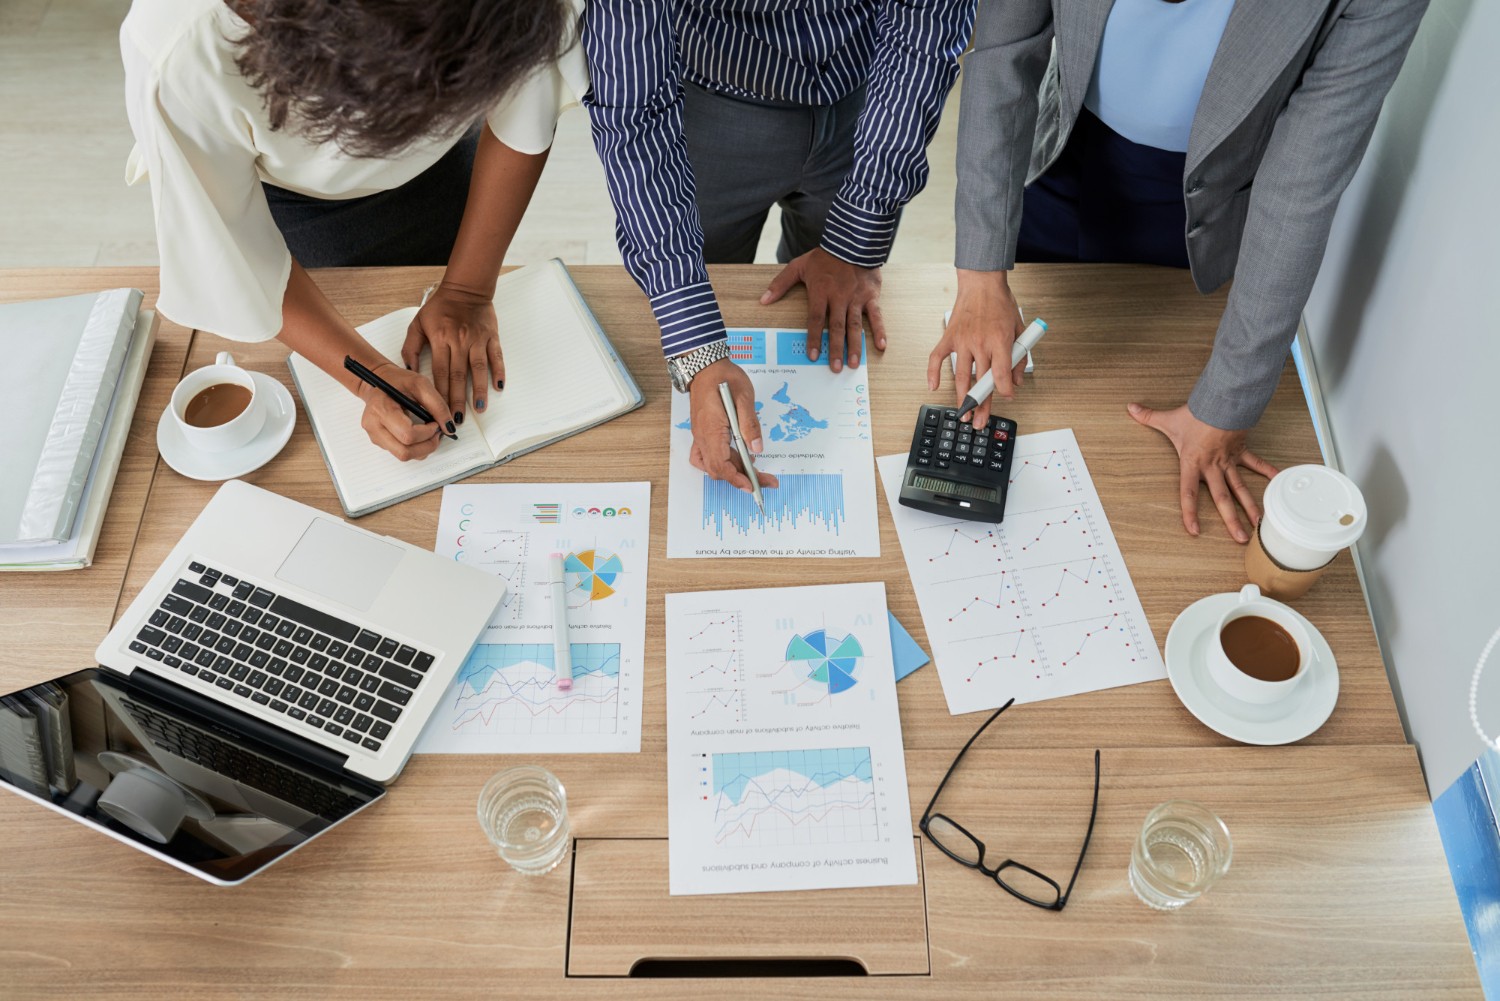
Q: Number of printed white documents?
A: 4